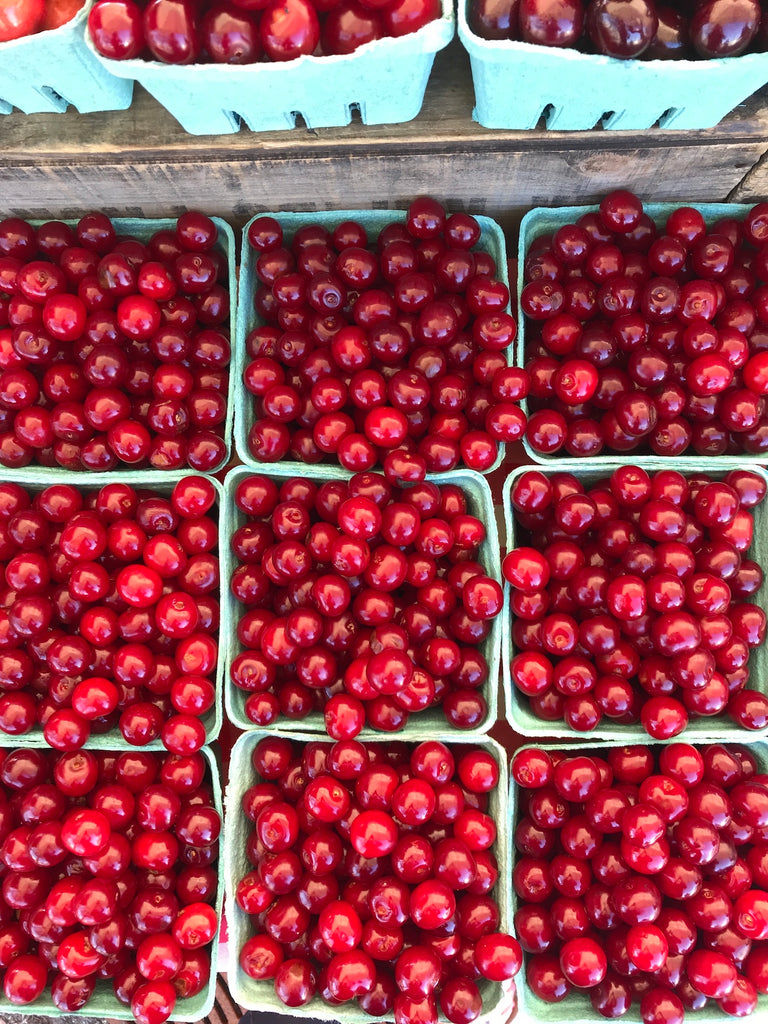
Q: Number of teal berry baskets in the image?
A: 12